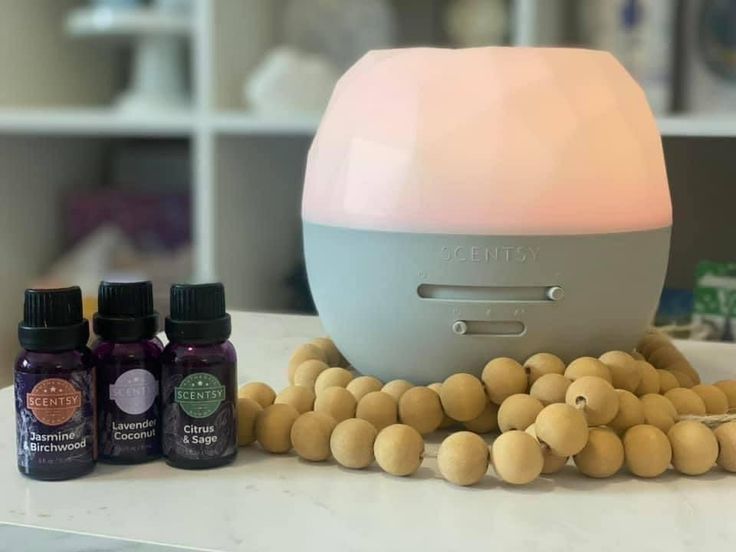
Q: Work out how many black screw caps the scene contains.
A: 3